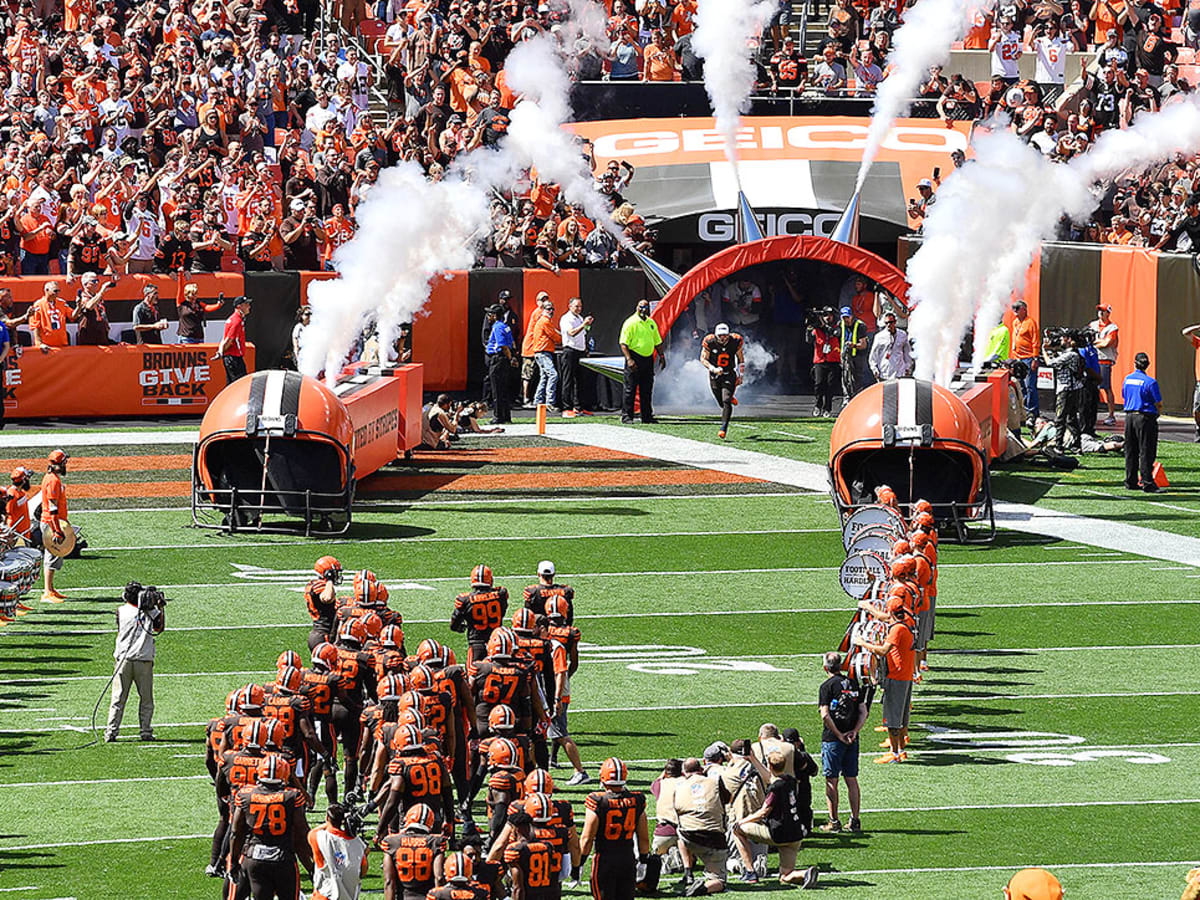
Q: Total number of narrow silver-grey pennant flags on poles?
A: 0